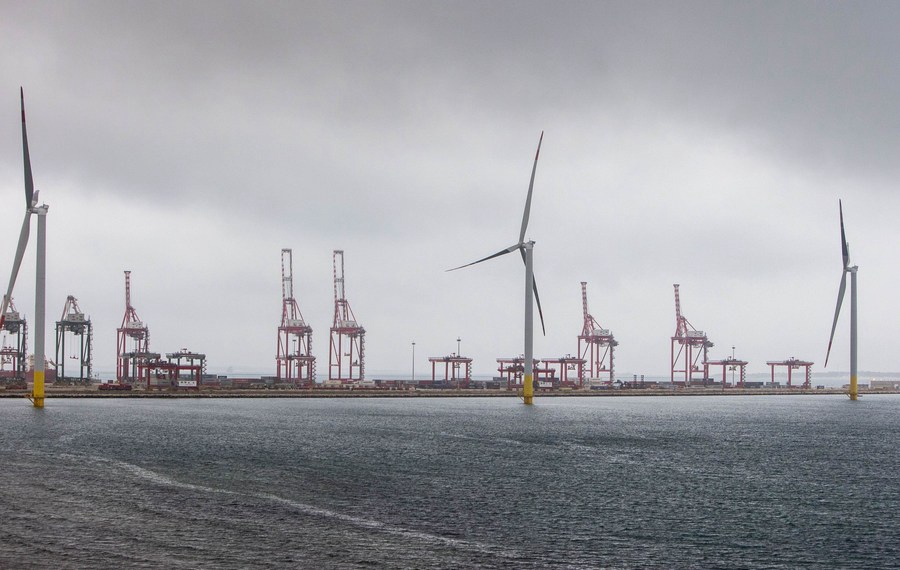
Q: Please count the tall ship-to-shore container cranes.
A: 7